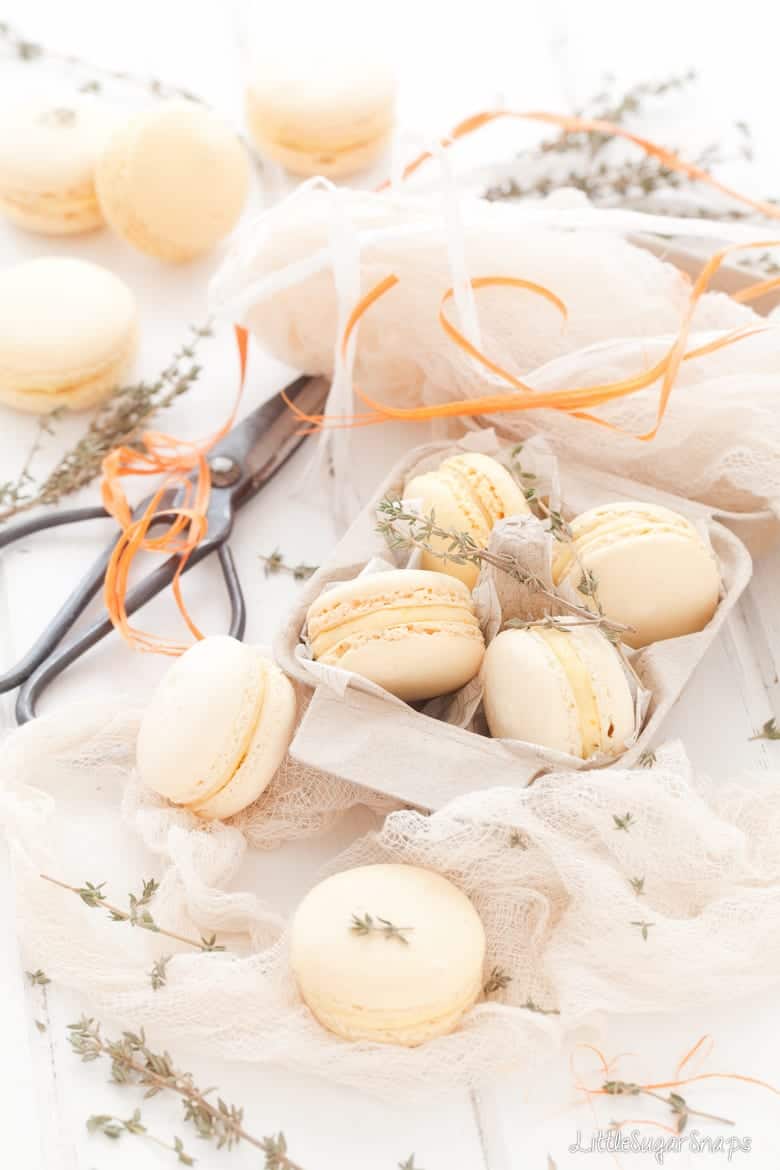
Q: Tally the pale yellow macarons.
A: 10